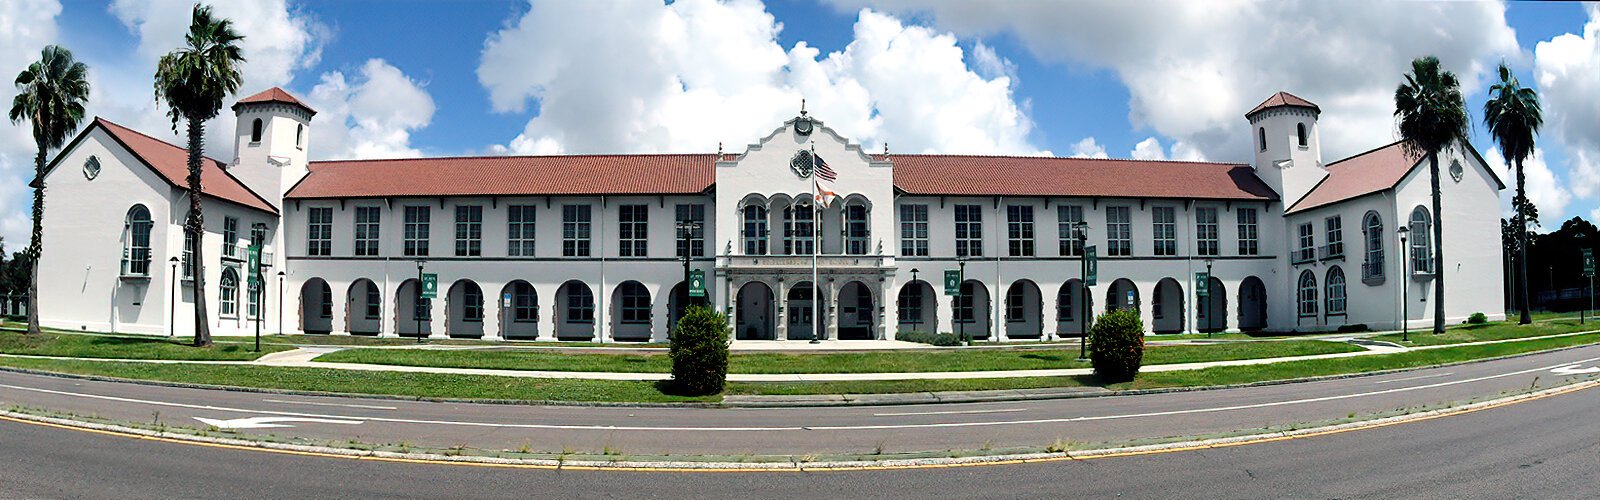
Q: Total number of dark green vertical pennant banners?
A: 7